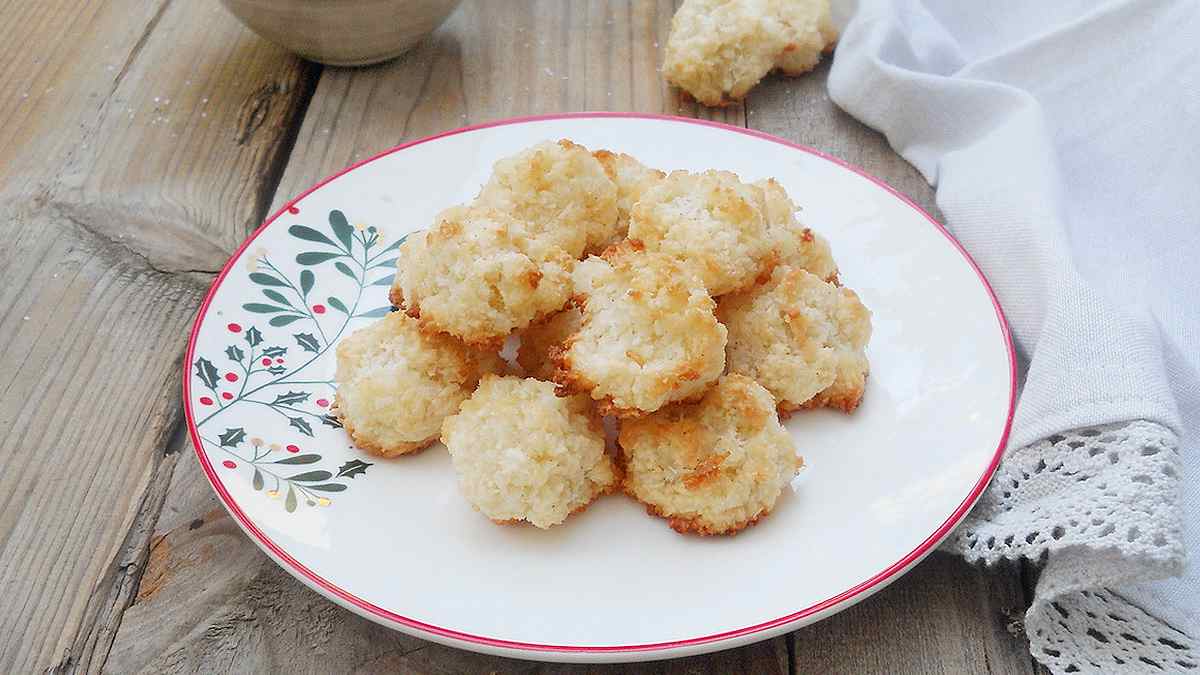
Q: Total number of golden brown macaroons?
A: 12